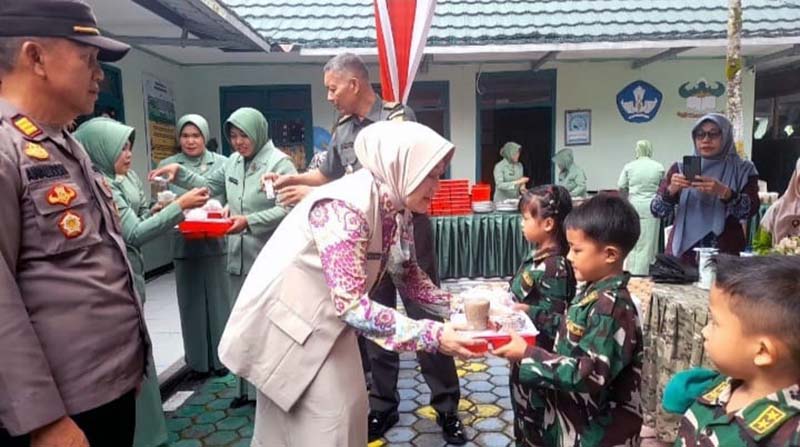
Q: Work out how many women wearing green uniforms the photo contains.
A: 6